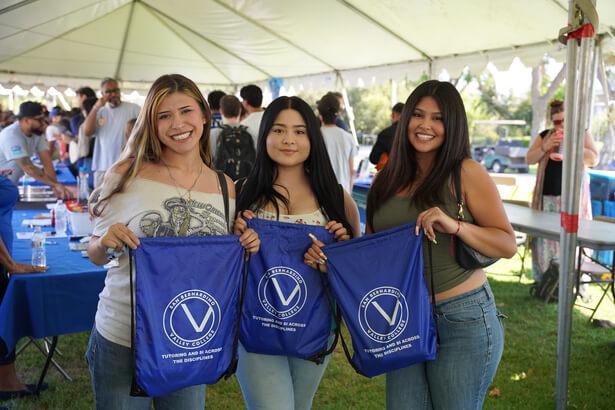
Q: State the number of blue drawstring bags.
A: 3